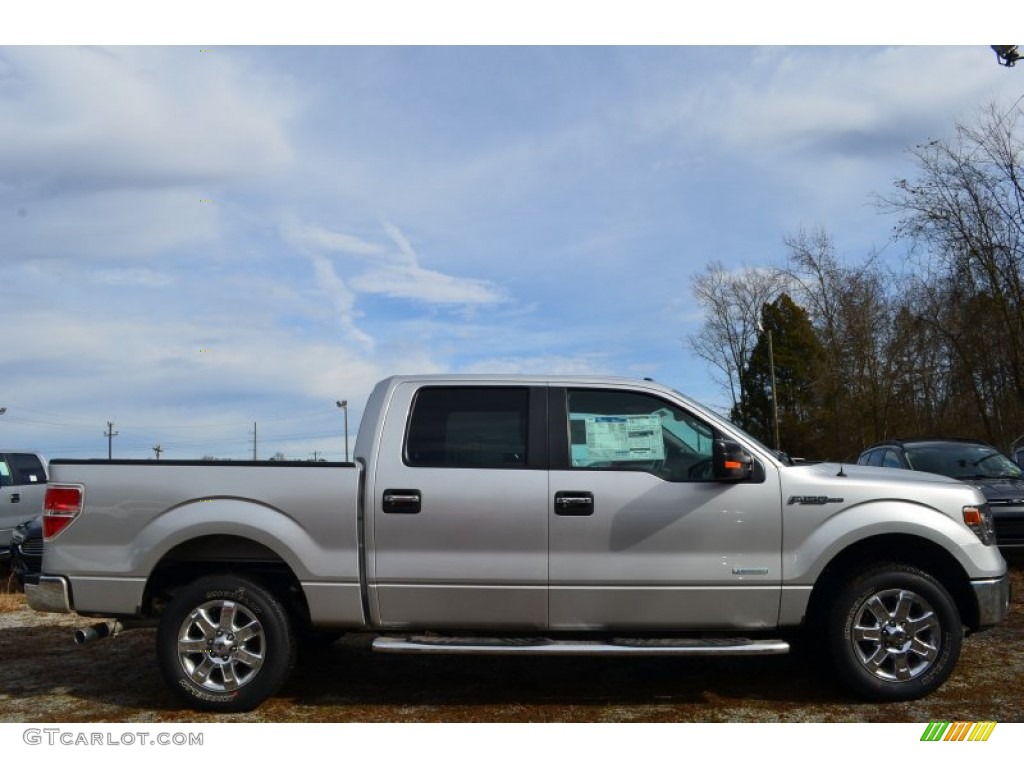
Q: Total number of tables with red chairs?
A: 0